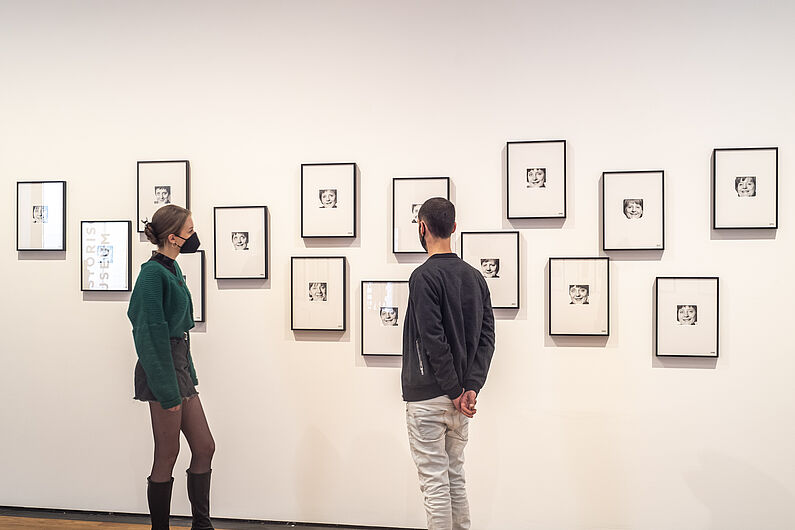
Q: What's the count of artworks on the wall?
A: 15